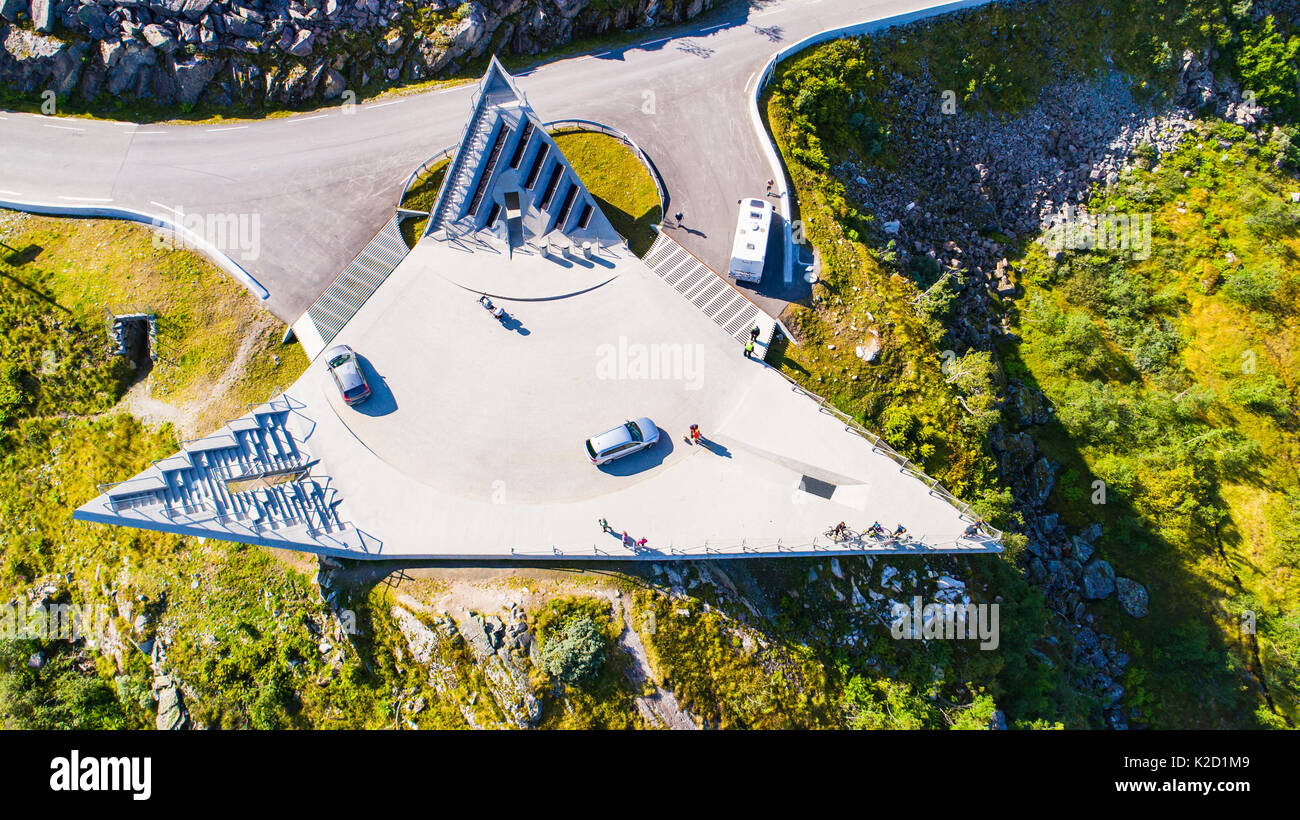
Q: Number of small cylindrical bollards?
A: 3